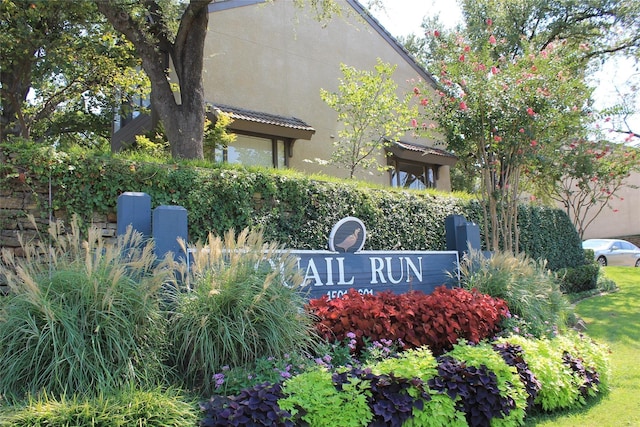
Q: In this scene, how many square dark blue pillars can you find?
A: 4